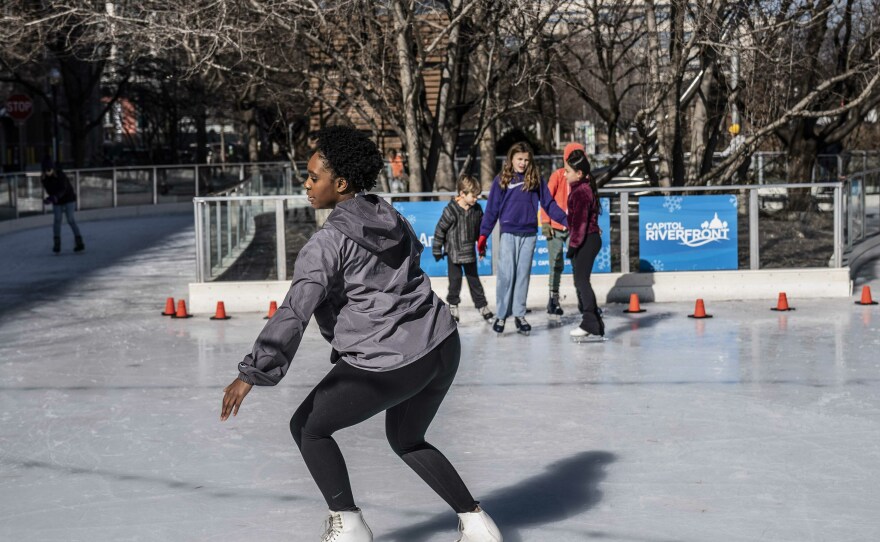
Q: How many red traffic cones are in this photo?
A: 8